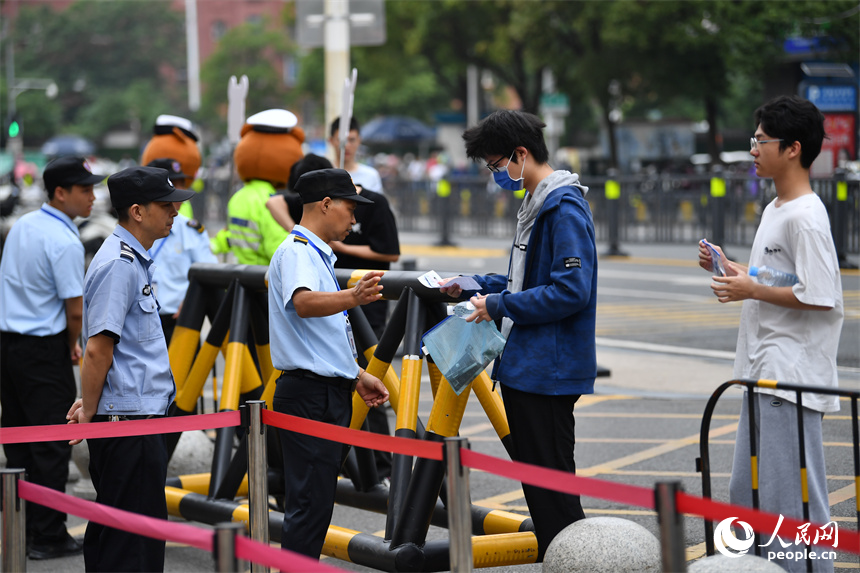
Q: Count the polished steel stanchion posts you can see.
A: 5